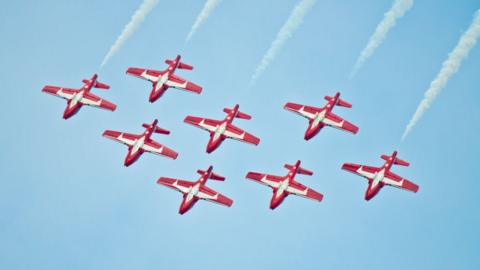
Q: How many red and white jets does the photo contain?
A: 8